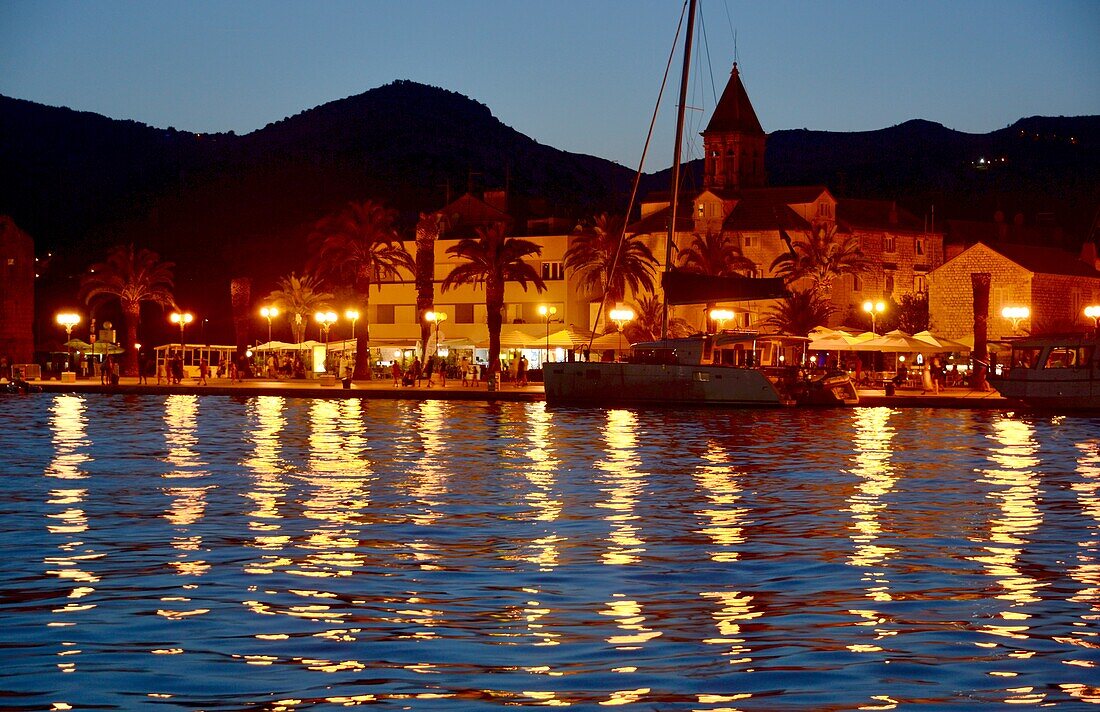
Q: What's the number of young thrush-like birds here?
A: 0